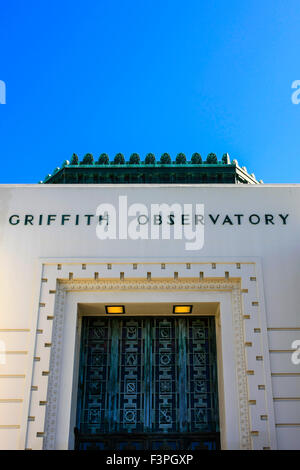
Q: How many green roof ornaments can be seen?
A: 11